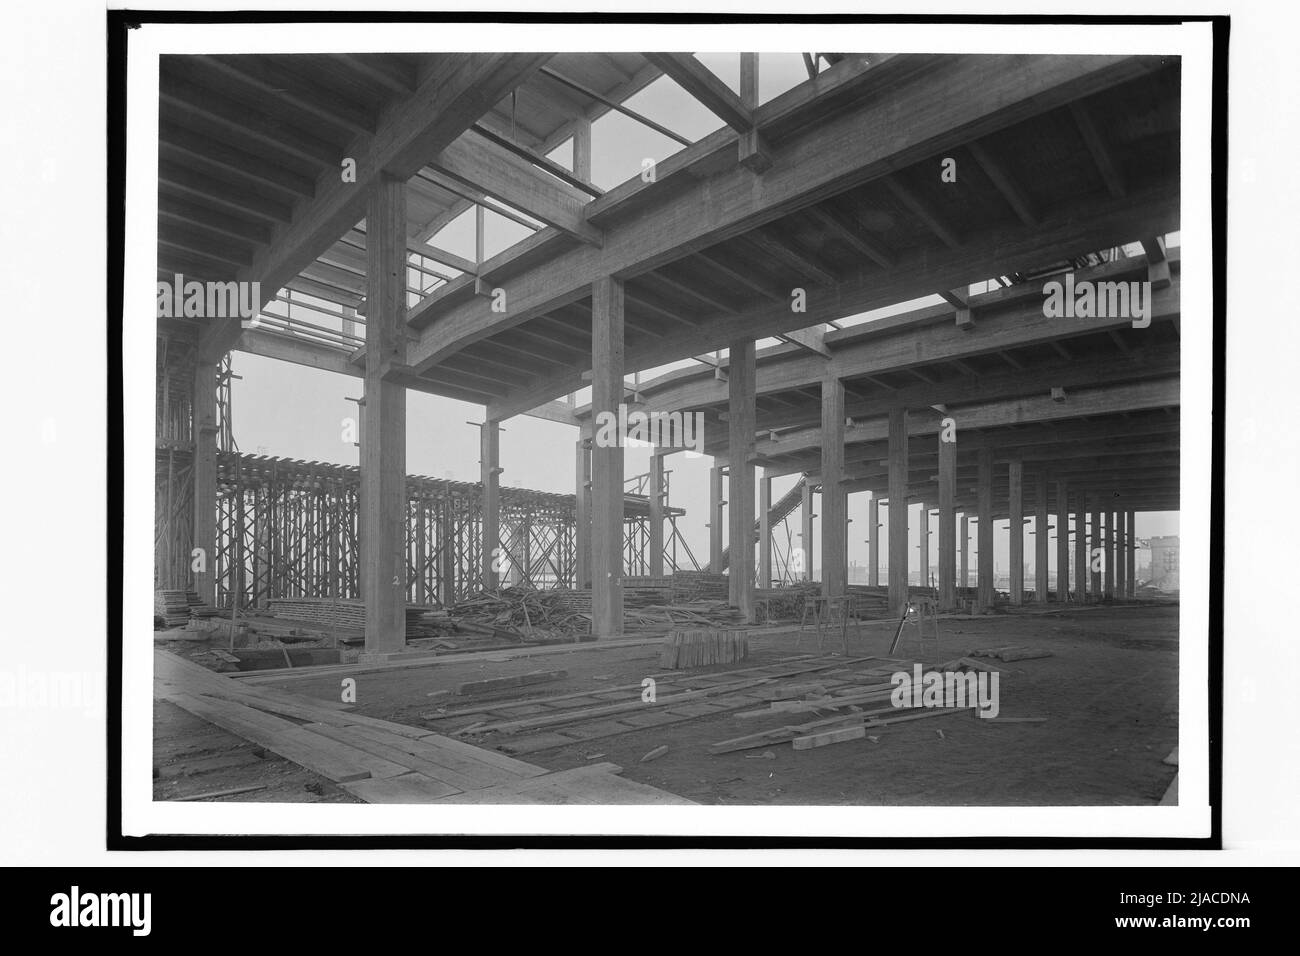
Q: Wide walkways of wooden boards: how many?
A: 1